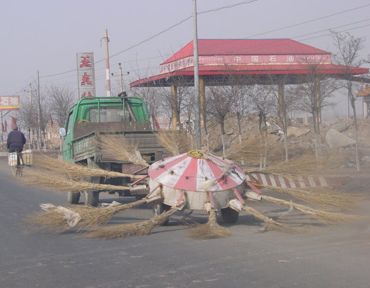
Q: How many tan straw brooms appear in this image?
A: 12